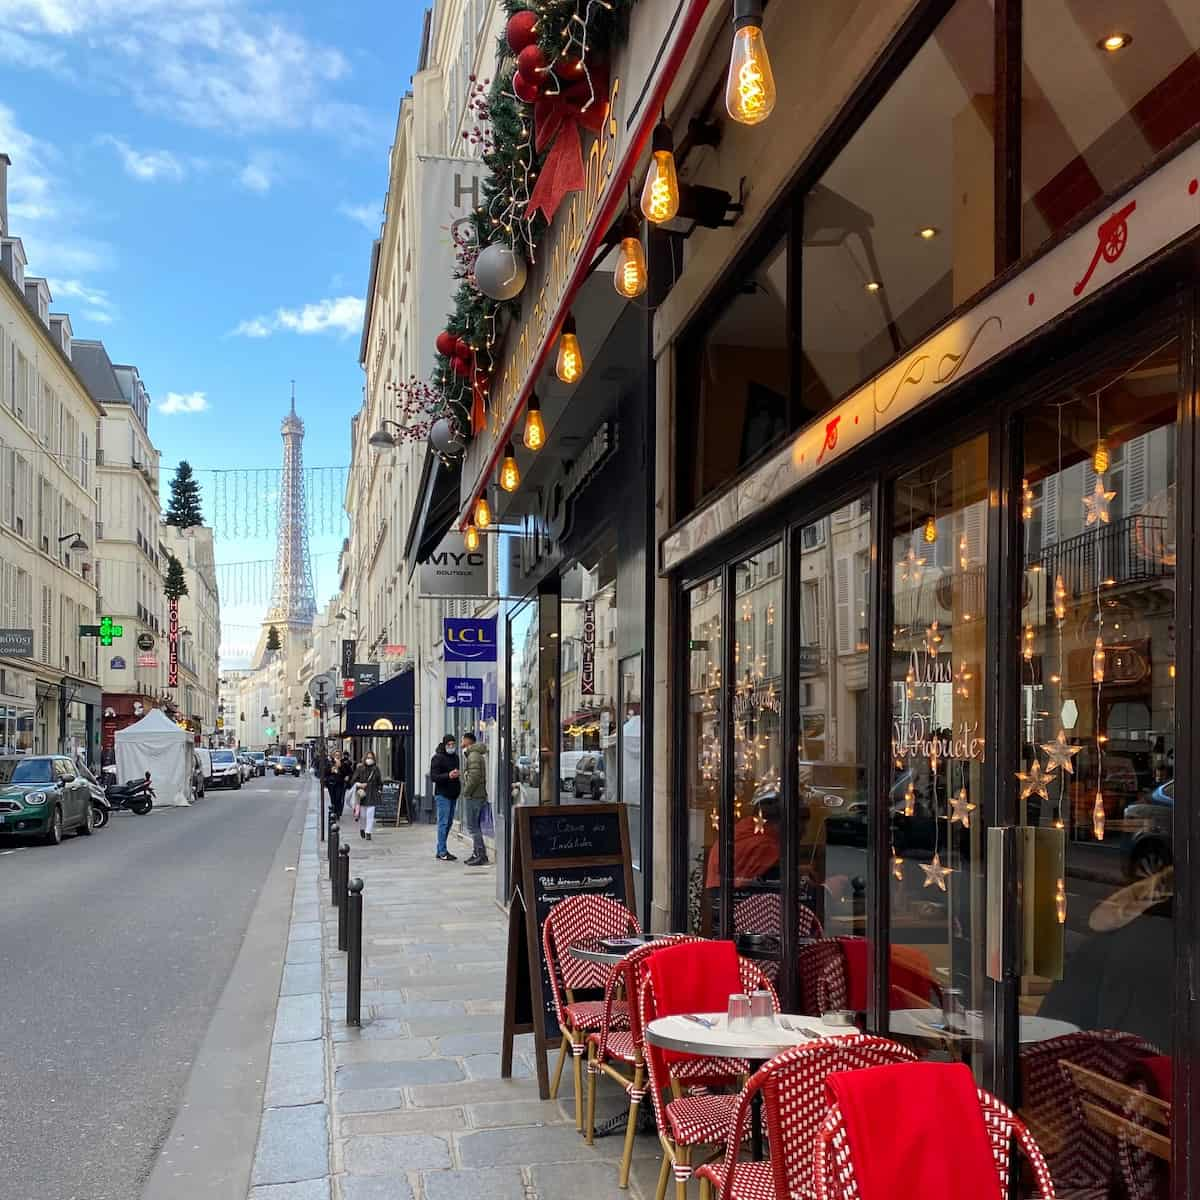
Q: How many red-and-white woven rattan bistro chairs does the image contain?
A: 5